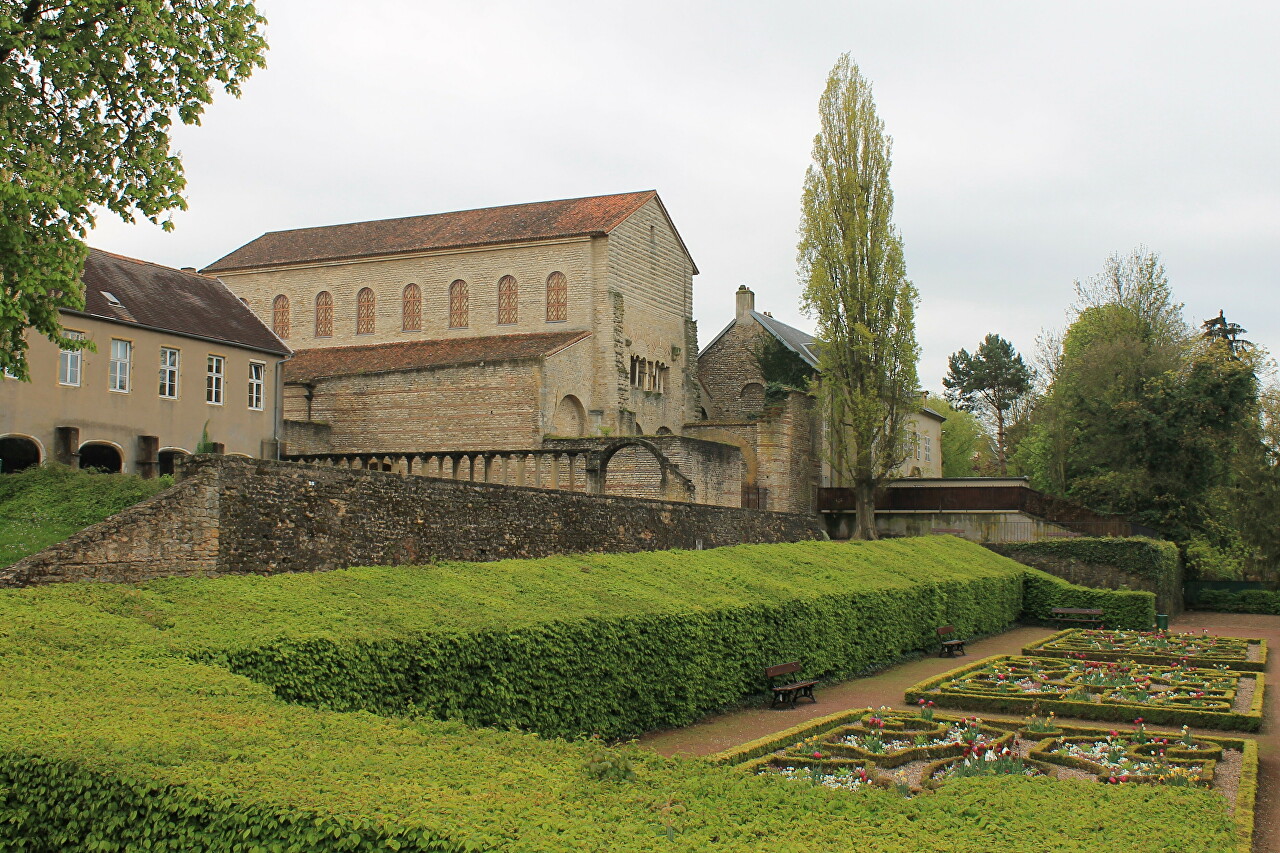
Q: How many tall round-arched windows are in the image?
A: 7